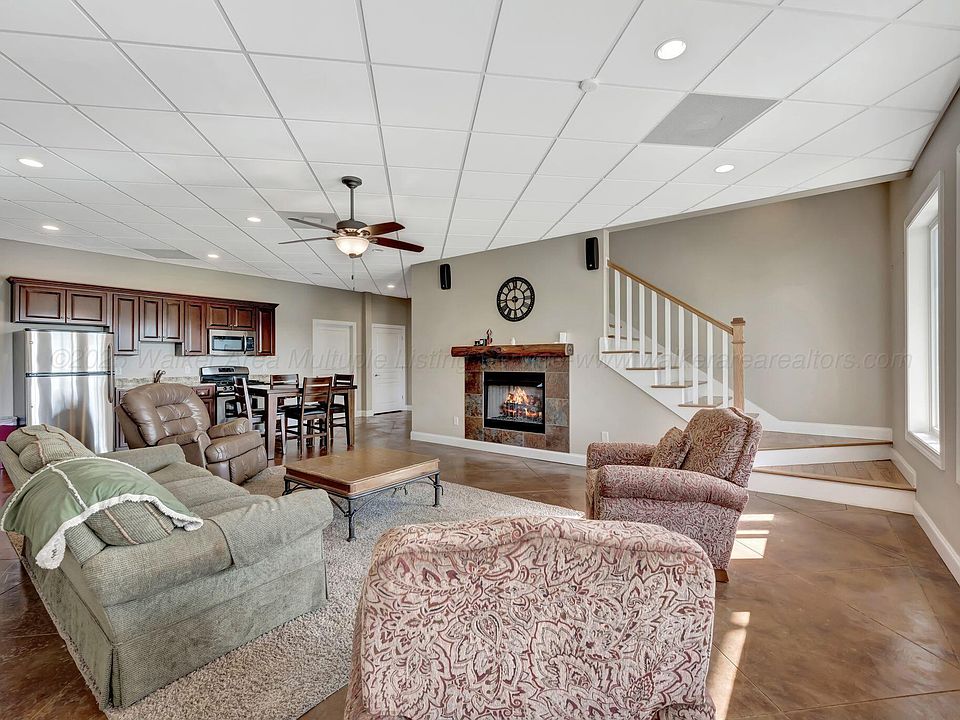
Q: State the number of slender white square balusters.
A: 9